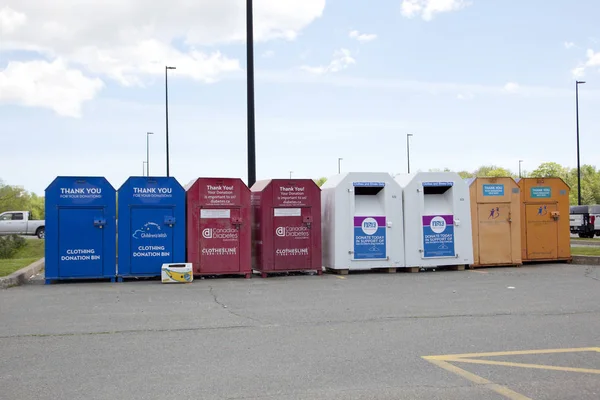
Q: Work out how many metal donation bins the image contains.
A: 8